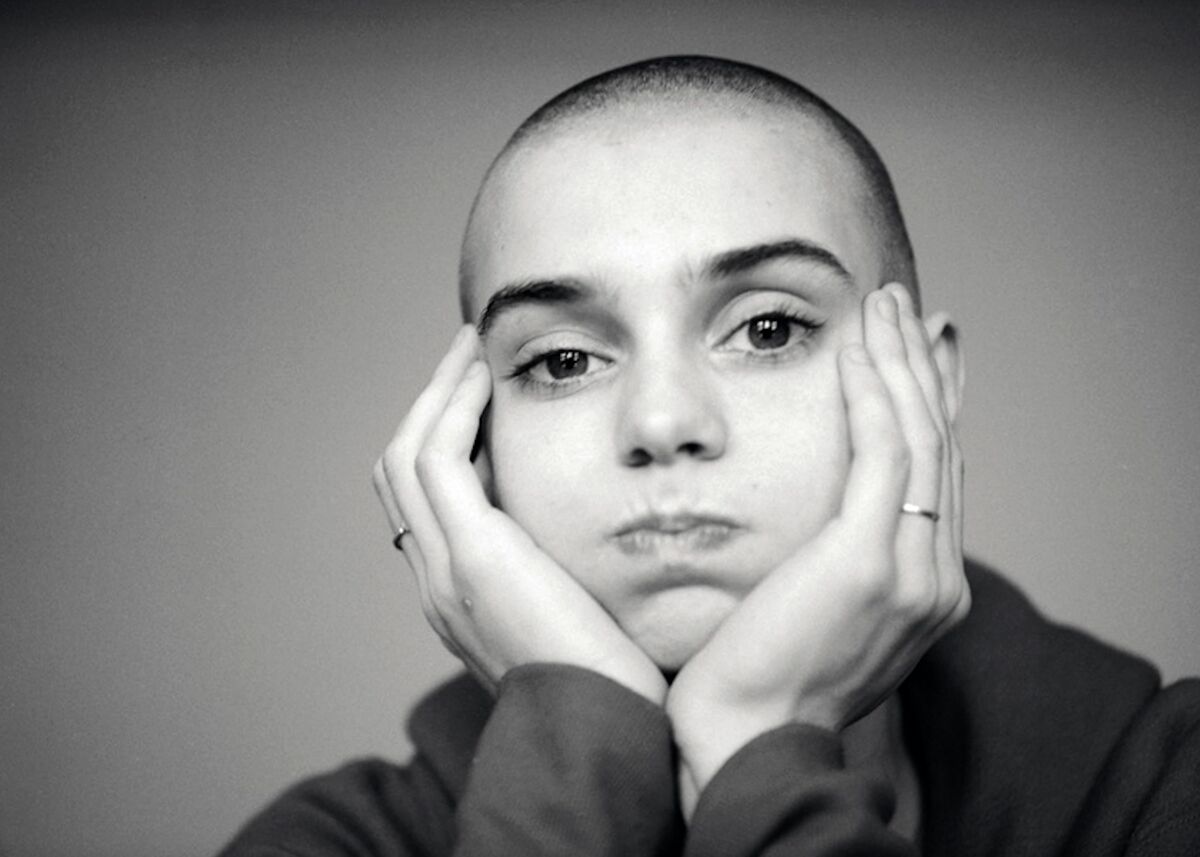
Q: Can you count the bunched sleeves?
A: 2